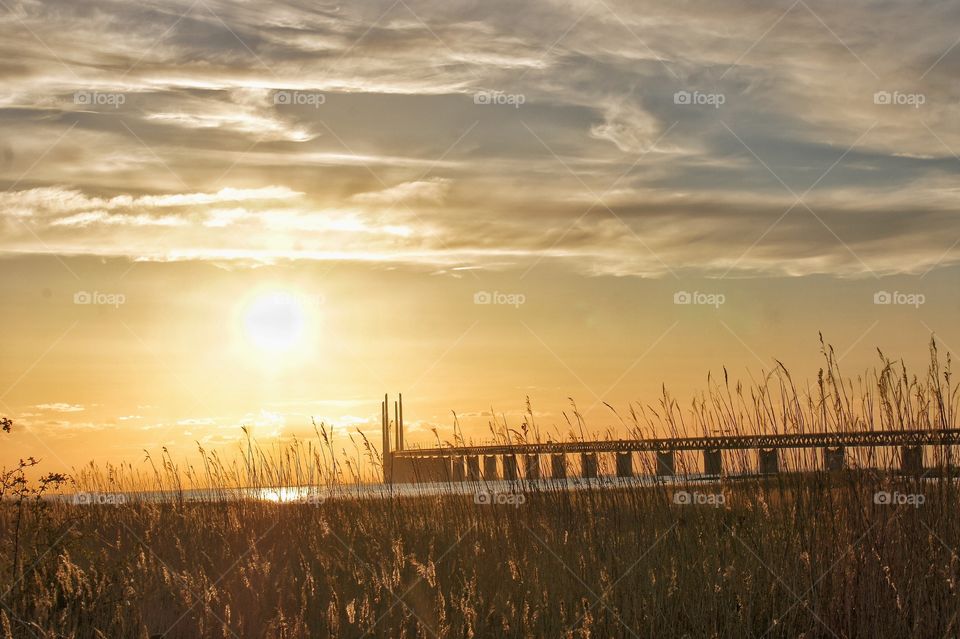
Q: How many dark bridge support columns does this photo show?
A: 13